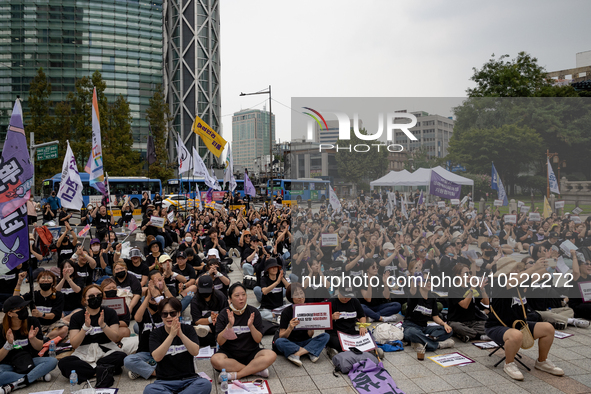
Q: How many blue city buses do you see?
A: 3